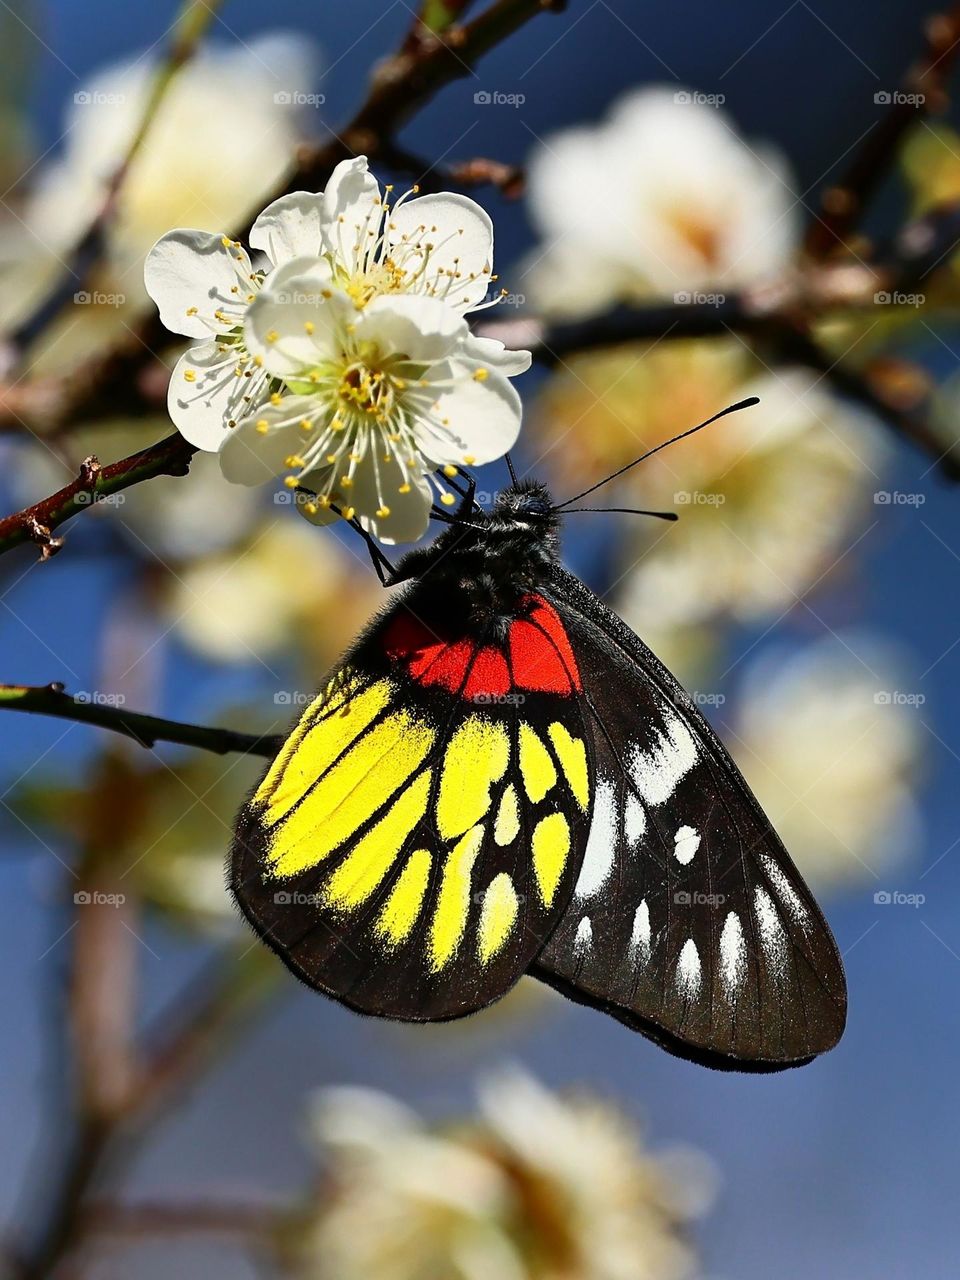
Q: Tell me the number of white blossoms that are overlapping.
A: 3